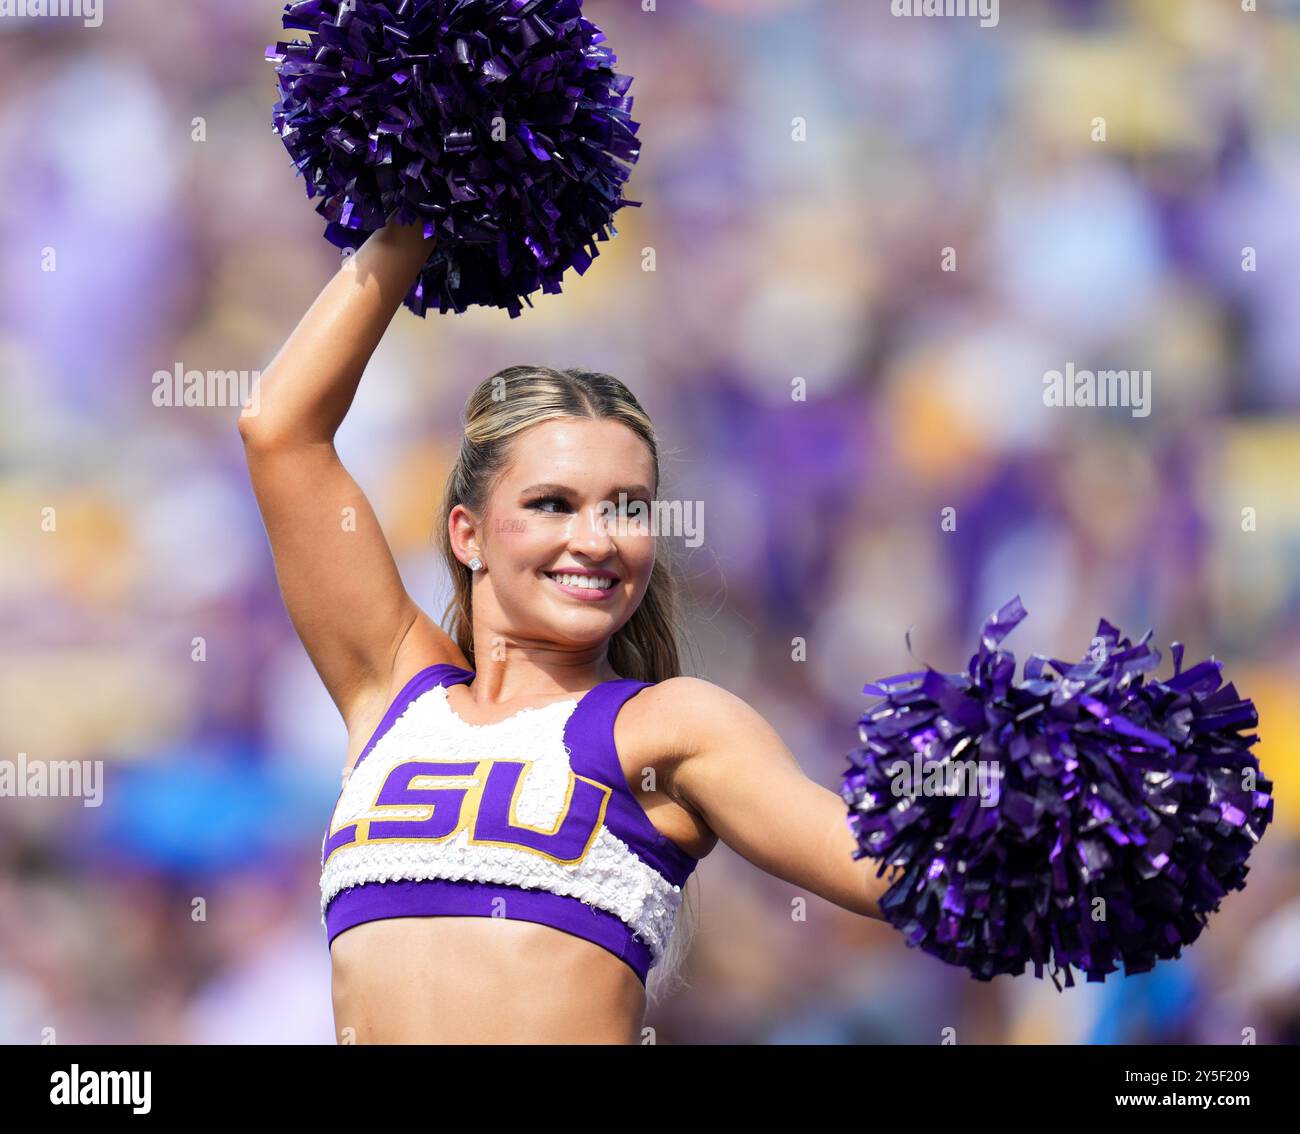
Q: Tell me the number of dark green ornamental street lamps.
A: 0